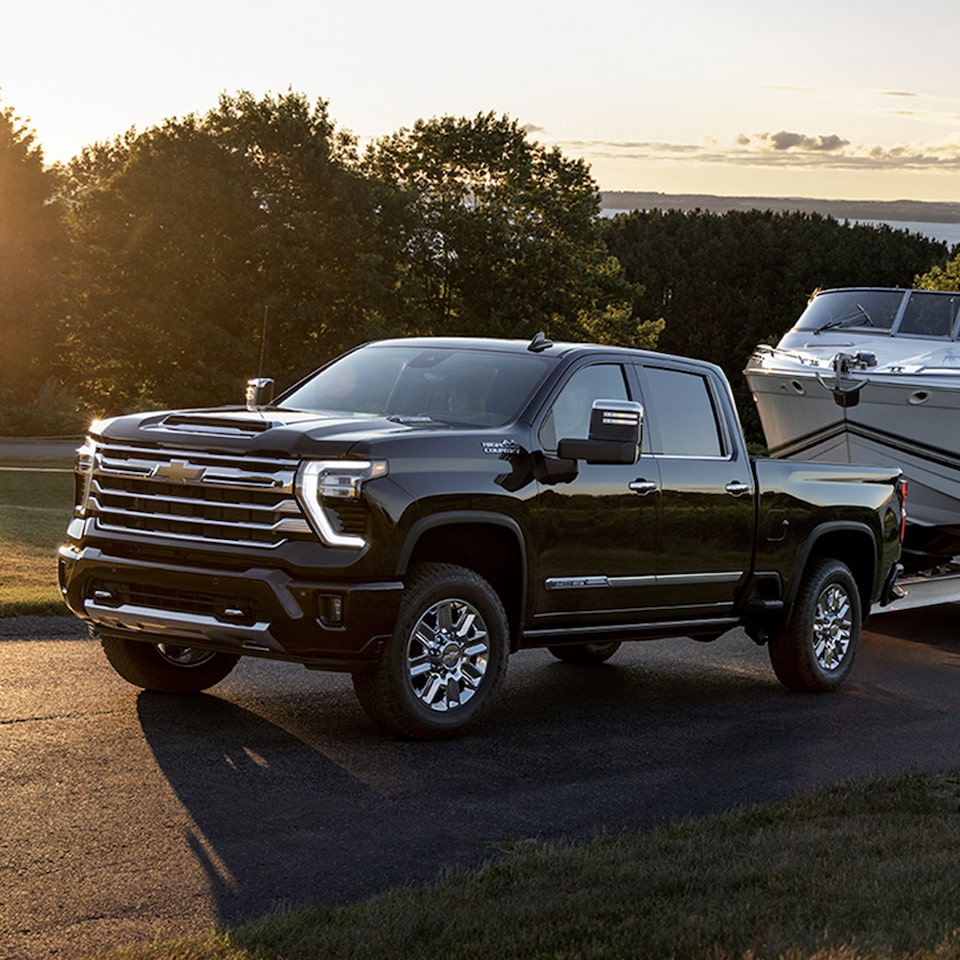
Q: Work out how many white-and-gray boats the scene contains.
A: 1